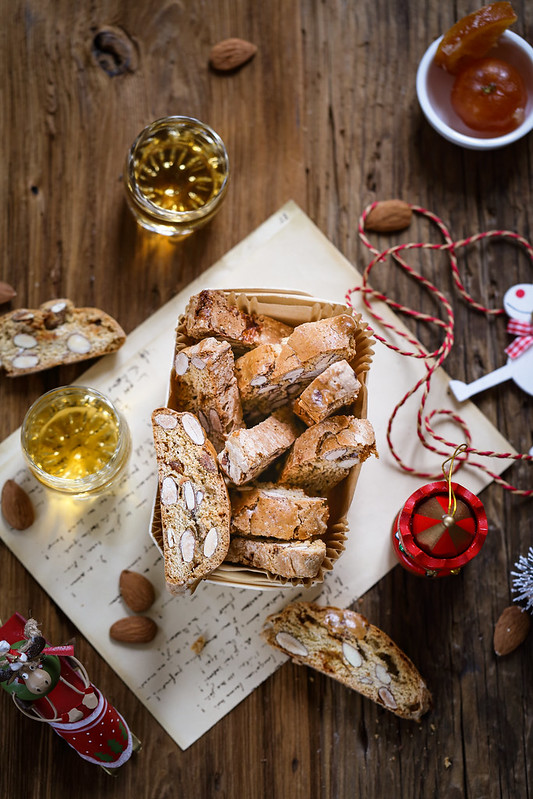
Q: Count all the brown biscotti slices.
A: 11